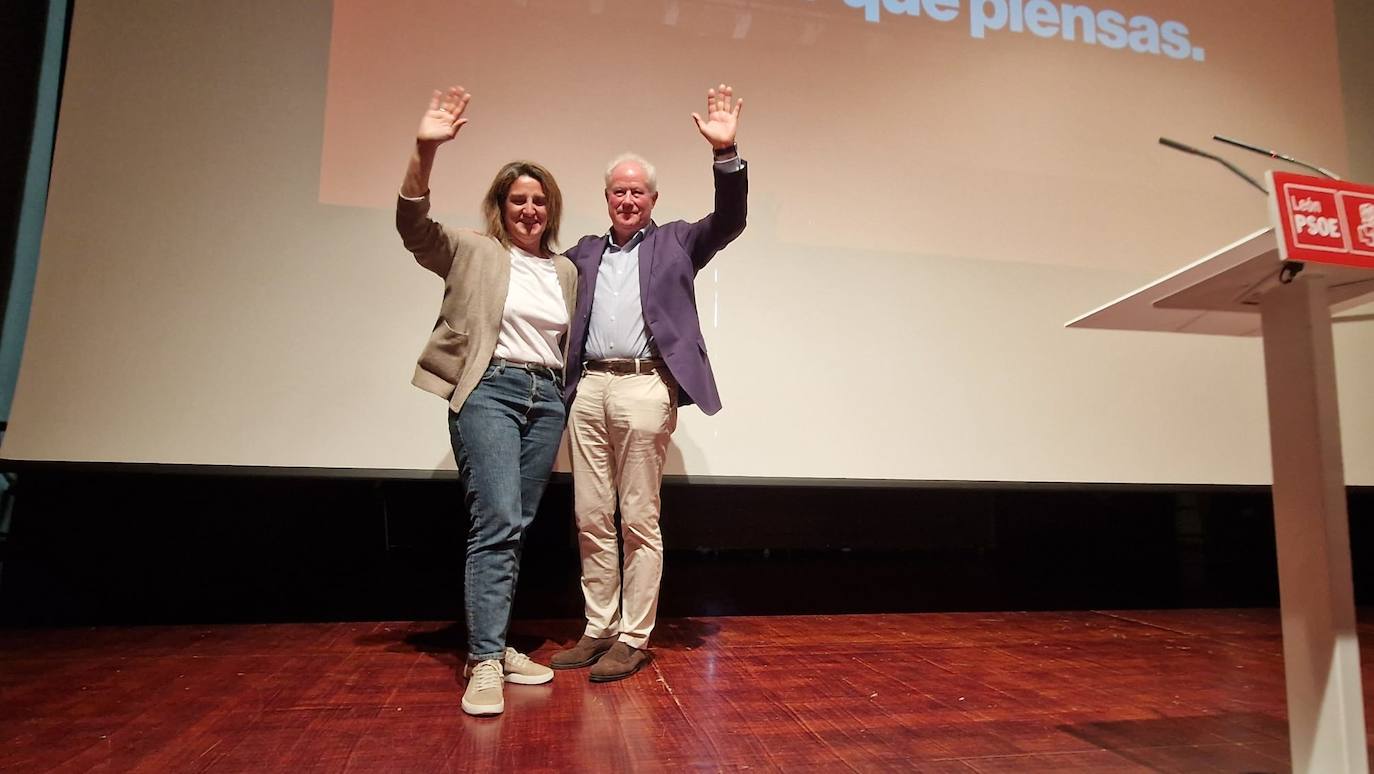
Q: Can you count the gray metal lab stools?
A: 0